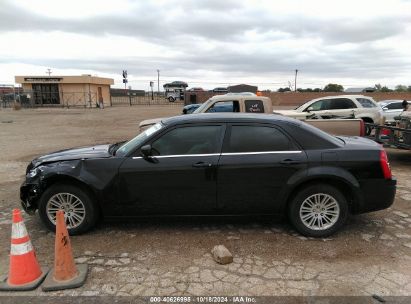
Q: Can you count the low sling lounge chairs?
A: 0